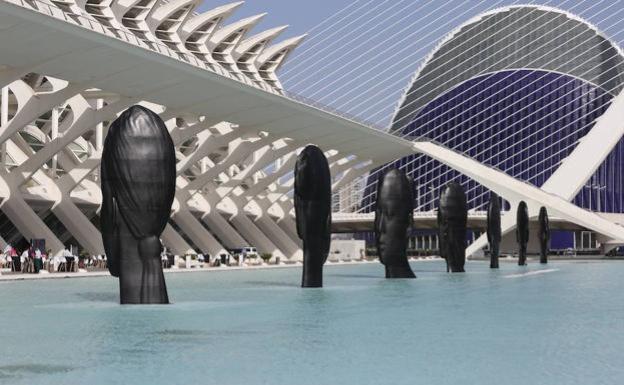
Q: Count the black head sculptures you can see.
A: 7